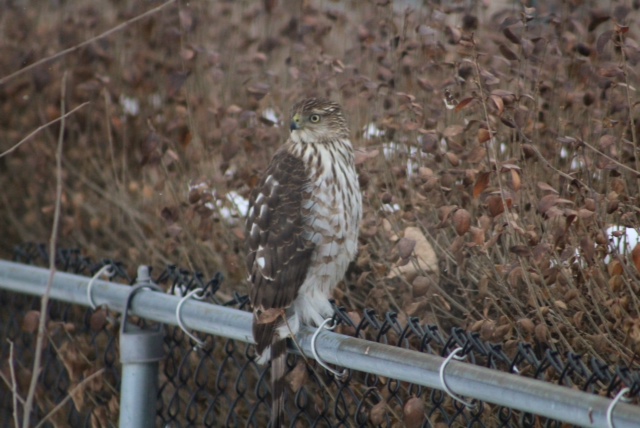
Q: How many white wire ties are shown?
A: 5